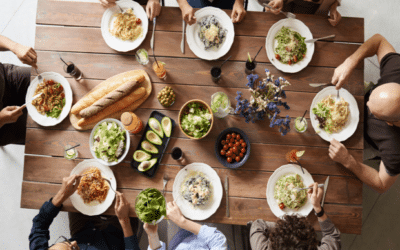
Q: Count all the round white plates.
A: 8